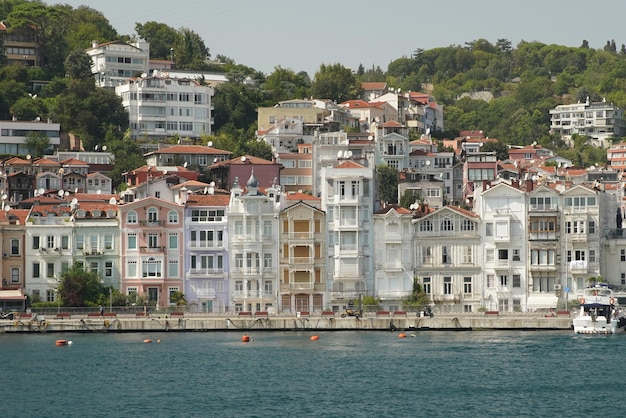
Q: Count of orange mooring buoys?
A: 5